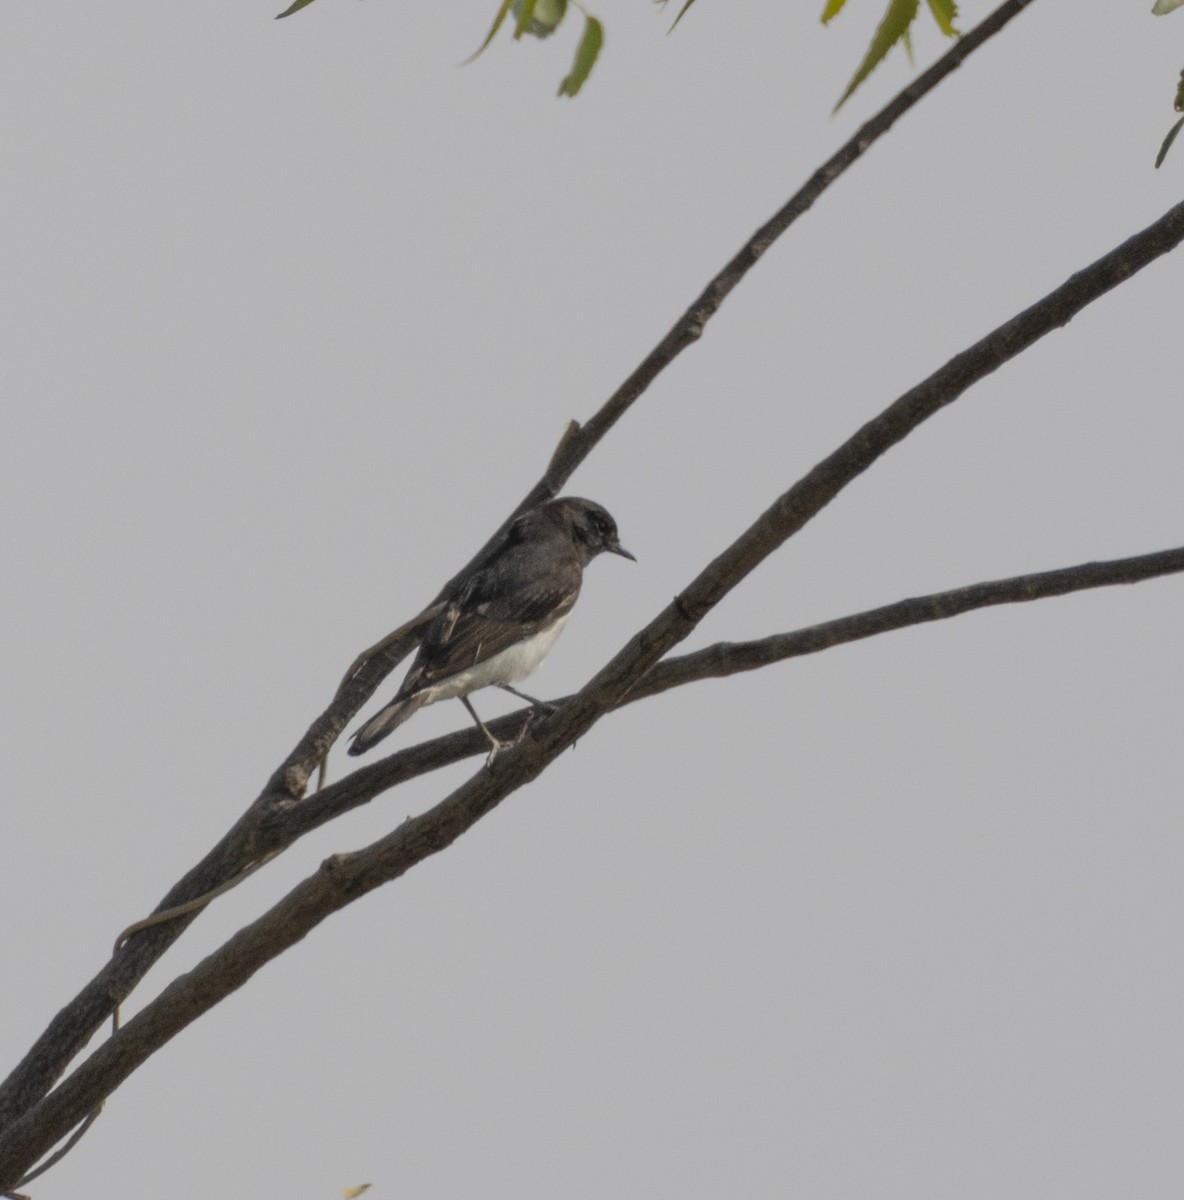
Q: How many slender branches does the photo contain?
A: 3